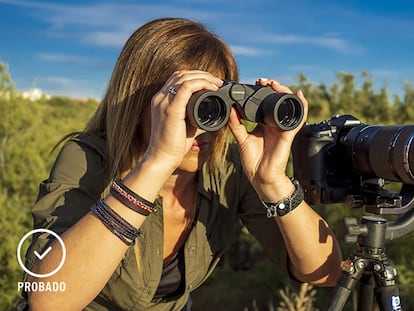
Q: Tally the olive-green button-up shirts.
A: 1